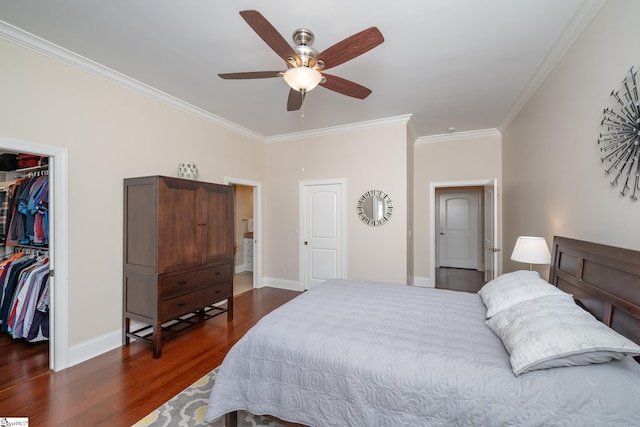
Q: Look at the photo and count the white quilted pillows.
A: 2